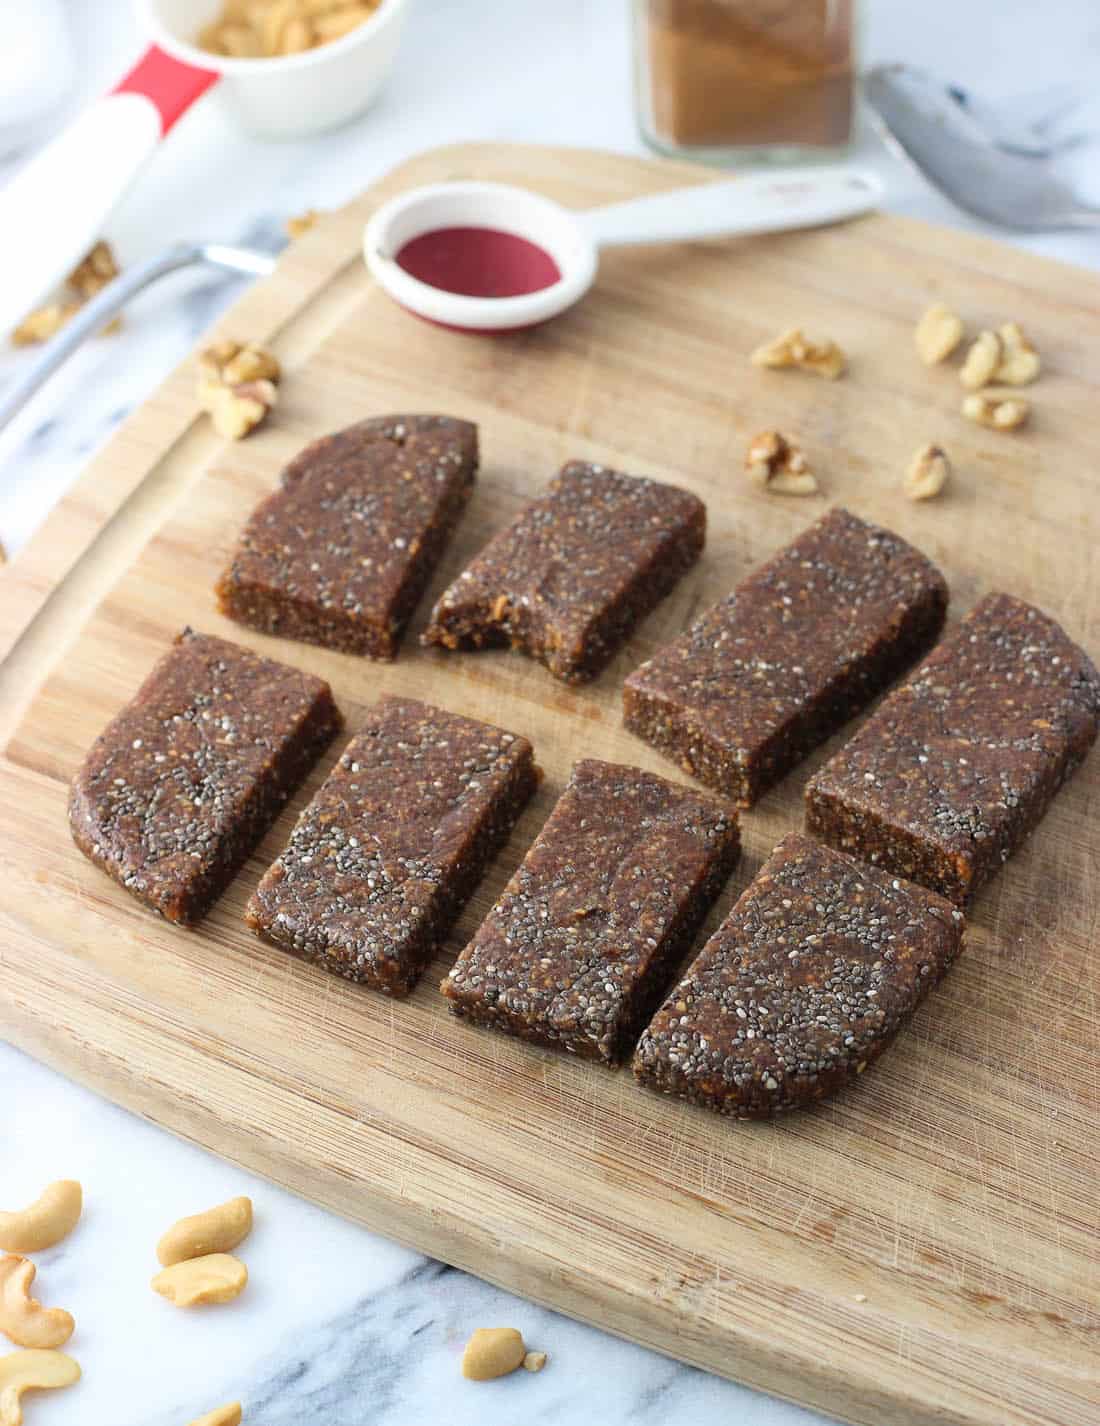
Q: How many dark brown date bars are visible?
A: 8